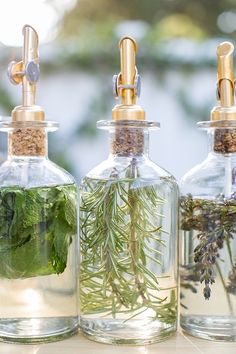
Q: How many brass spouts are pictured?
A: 3